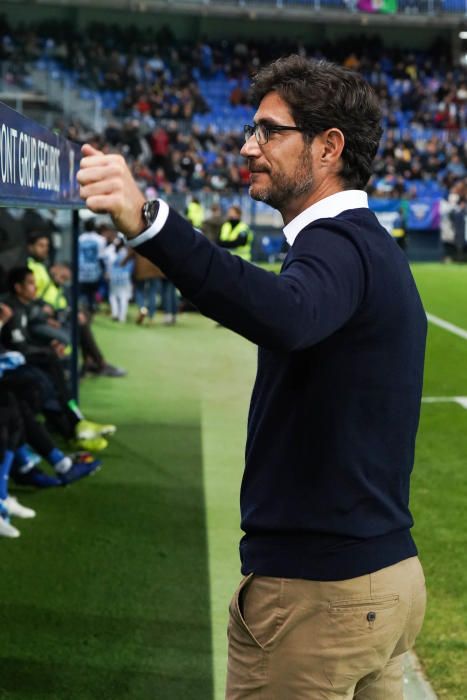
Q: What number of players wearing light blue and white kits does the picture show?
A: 2